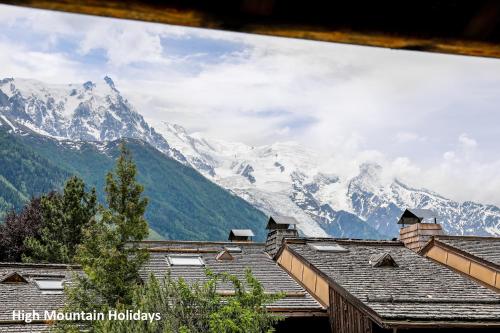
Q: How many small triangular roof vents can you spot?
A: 3